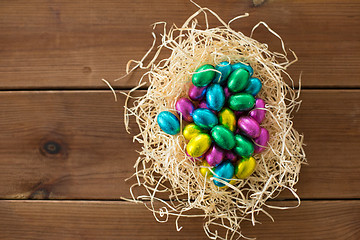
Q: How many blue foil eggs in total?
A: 7